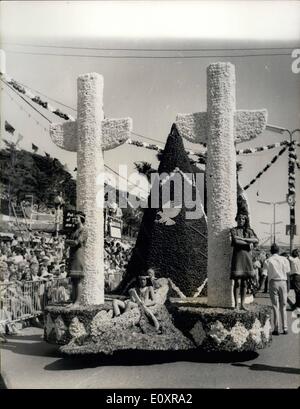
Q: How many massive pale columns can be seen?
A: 2